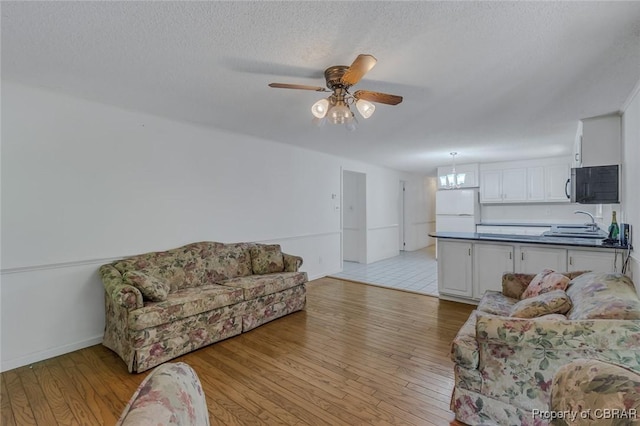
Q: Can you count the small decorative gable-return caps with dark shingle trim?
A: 0